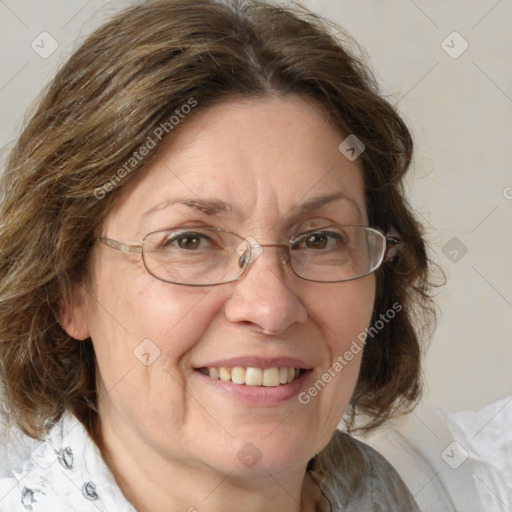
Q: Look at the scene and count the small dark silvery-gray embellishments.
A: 3